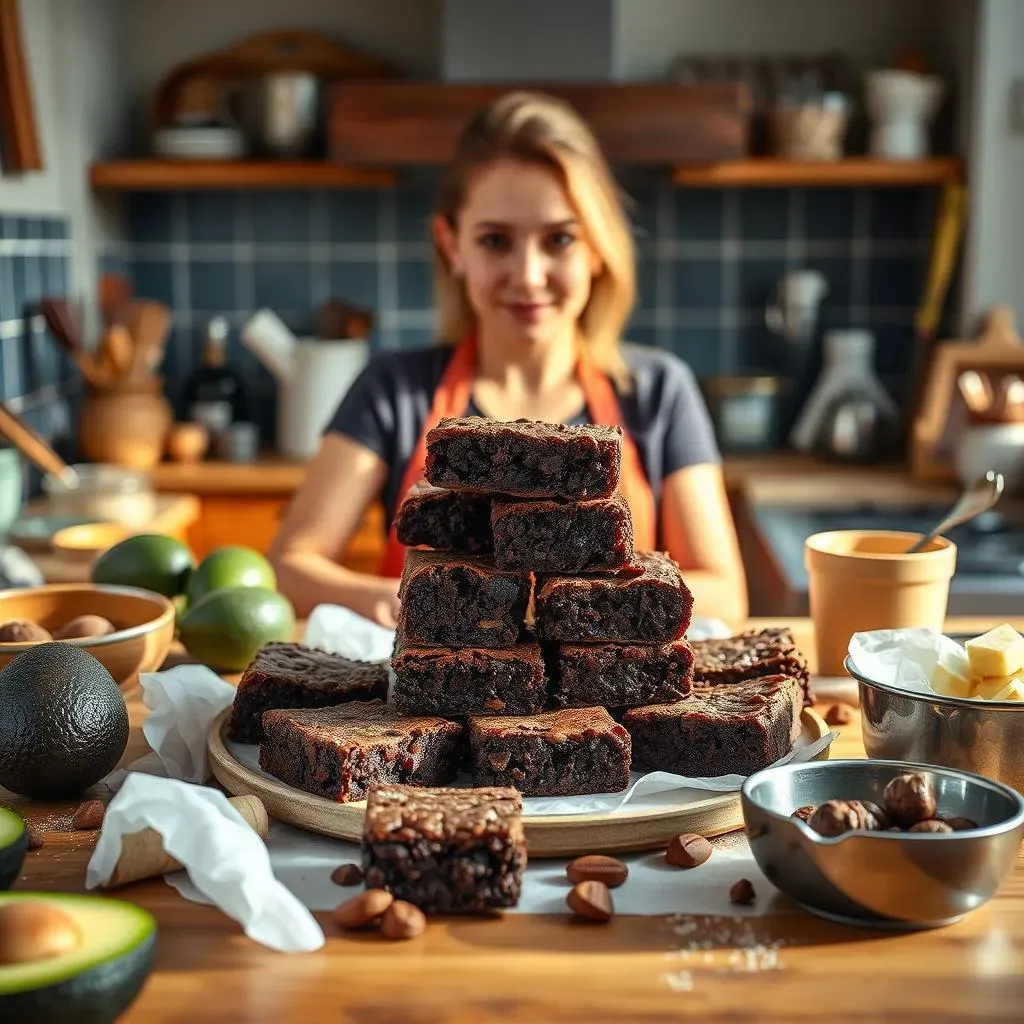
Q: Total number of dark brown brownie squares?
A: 13